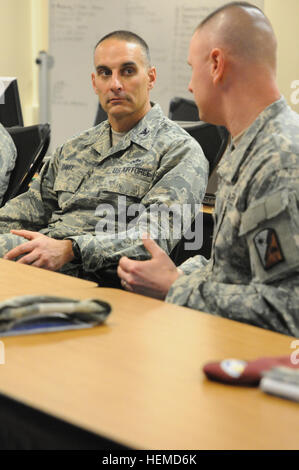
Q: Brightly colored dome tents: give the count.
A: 0